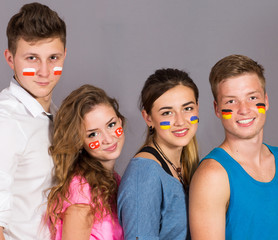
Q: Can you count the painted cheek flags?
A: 8